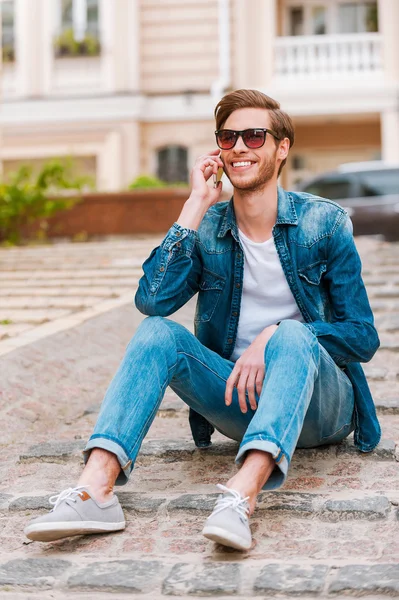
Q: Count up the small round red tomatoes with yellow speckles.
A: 0